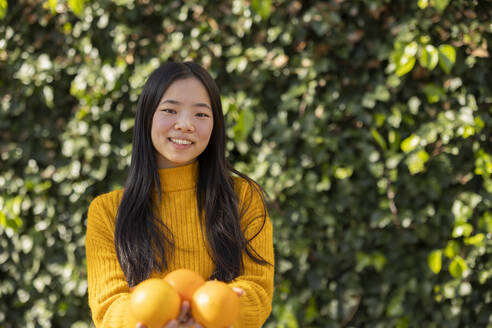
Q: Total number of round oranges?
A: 3